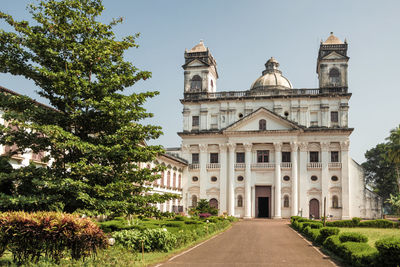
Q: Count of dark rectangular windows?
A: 9